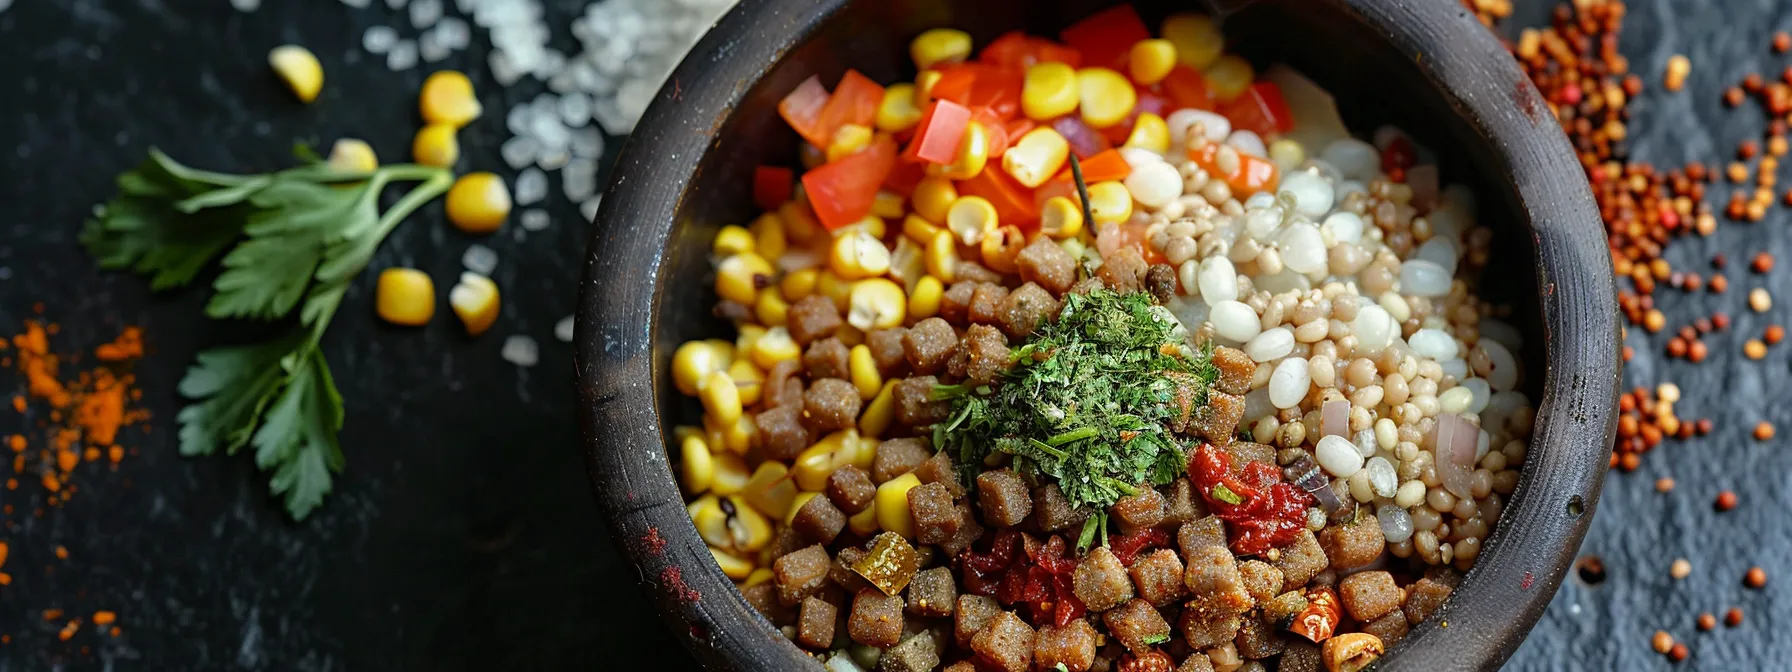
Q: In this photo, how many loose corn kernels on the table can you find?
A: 7